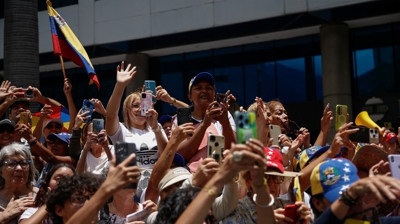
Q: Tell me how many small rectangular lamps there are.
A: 2